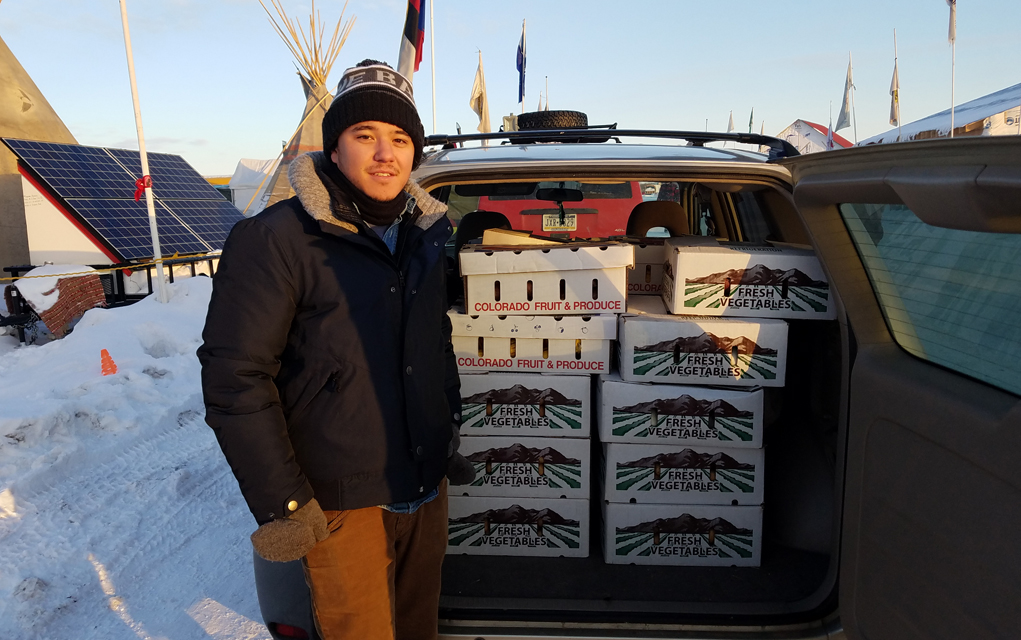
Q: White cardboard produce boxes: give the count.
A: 11